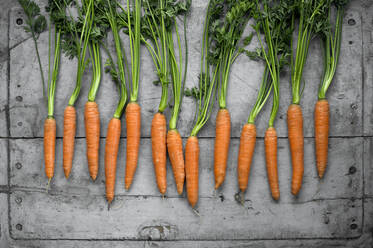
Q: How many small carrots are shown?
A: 13